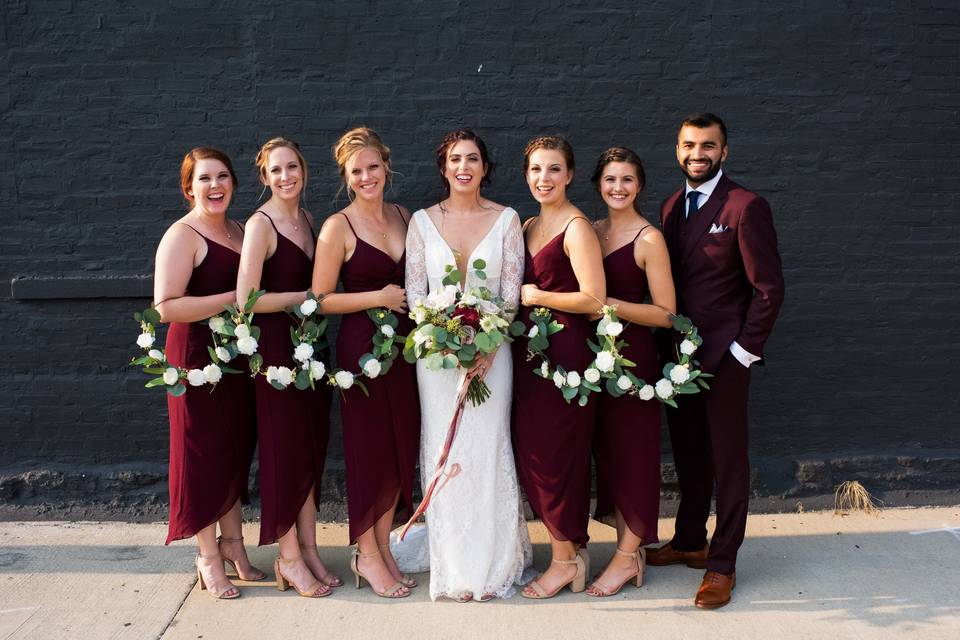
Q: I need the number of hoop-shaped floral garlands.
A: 5